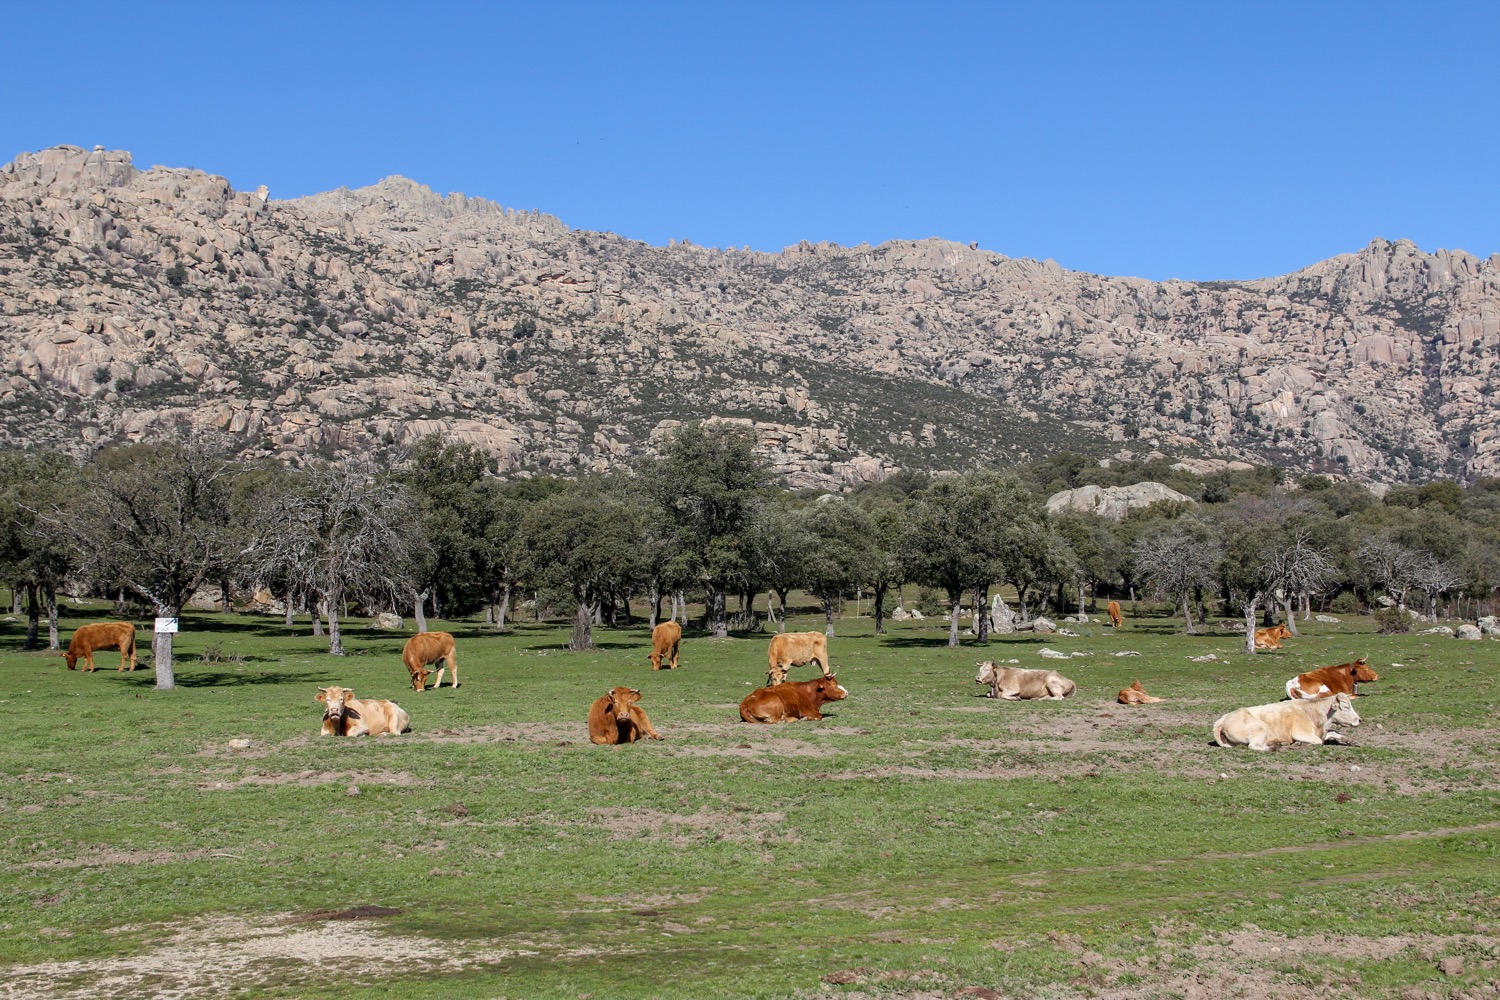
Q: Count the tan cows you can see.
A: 4